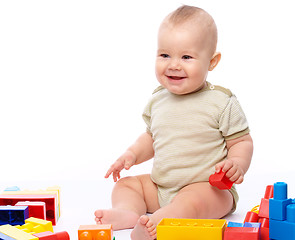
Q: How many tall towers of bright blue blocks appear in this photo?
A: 1